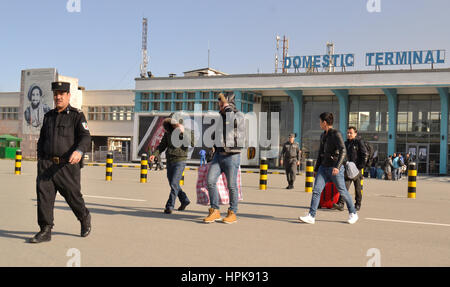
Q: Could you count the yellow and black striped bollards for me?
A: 8